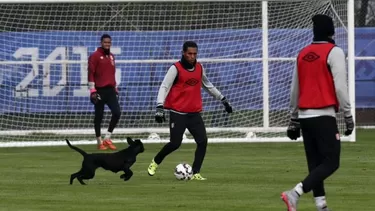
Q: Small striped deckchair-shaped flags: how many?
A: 0